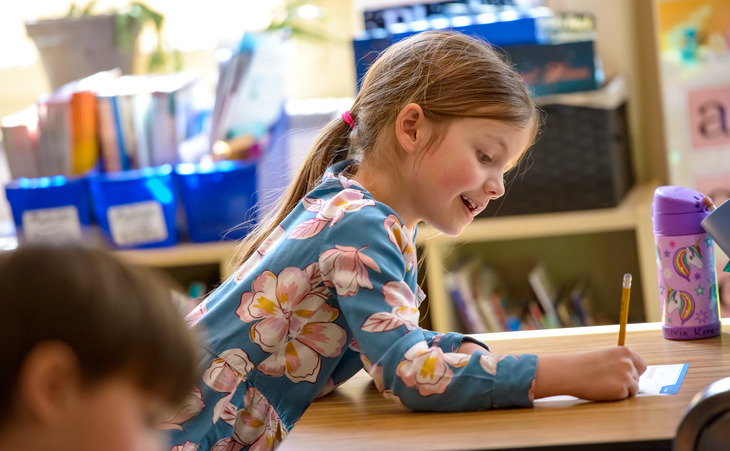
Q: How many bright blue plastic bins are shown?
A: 3